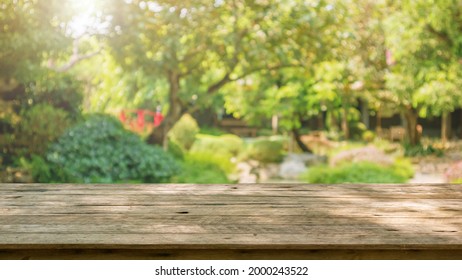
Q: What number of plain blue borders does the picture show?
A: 0